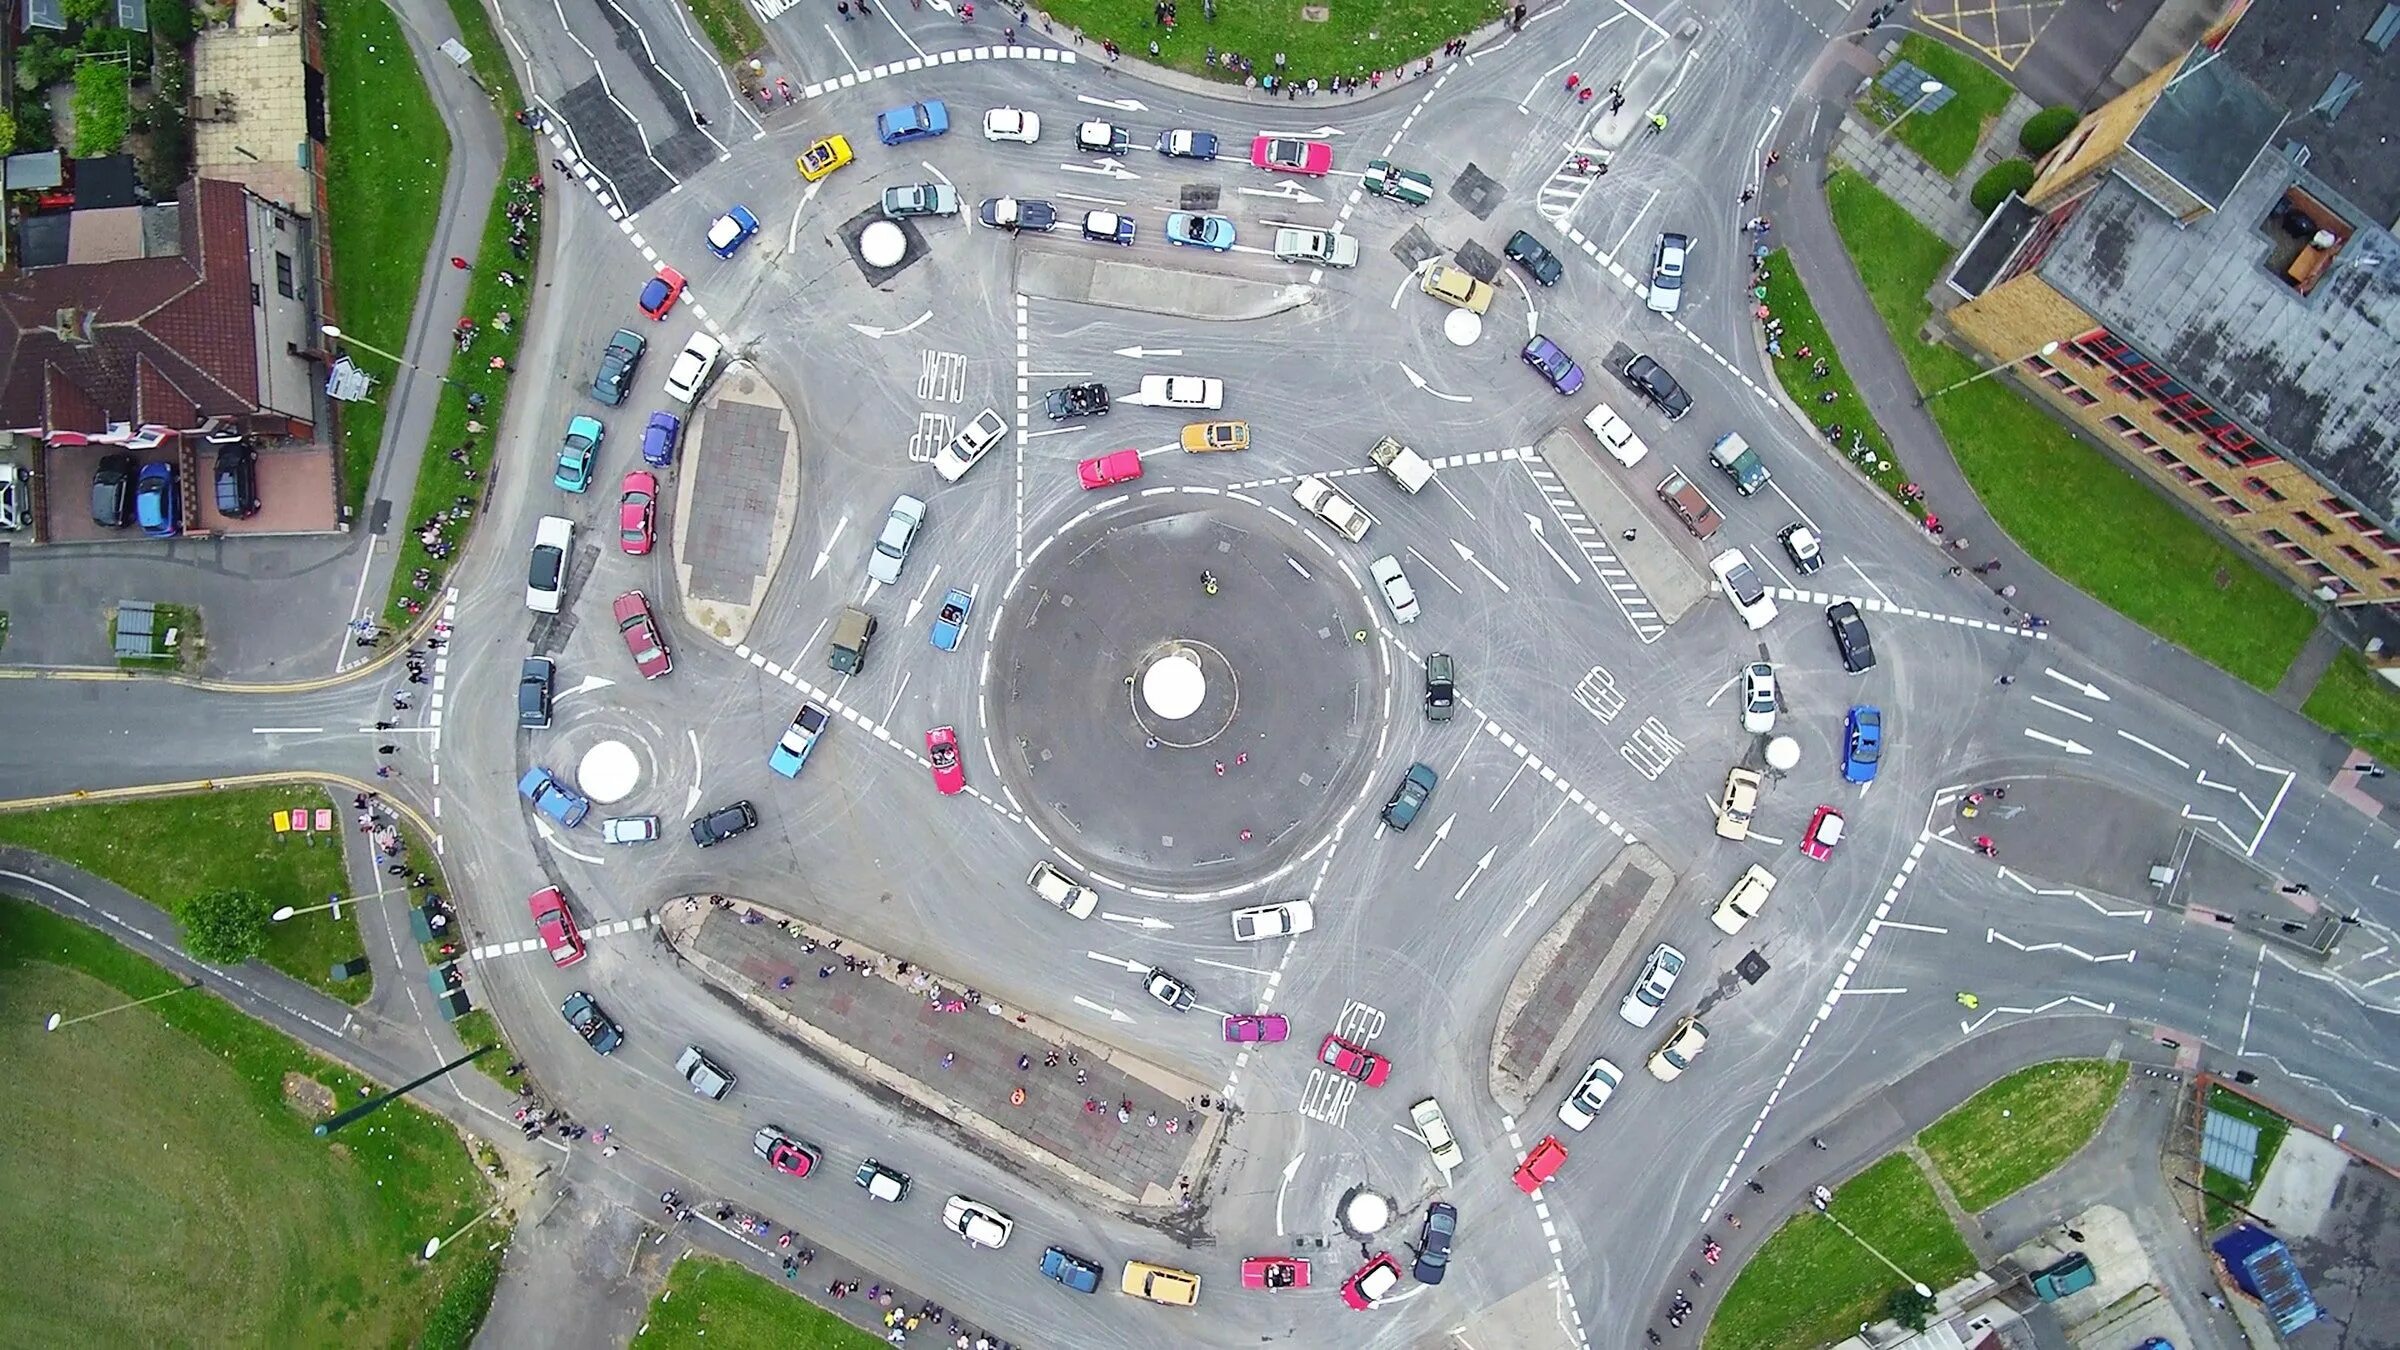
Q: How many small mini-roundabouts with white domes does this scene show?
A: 5